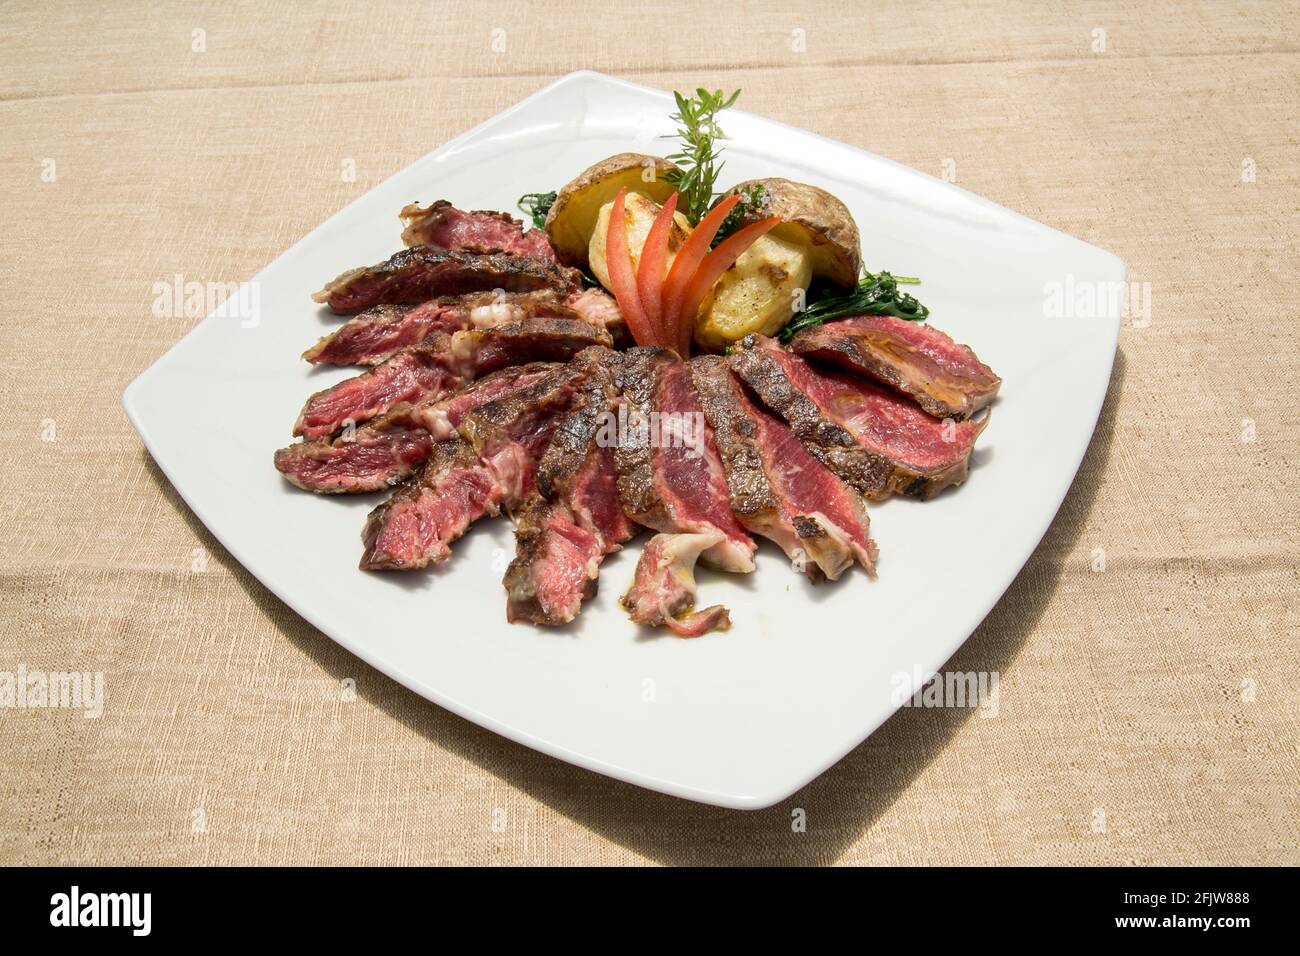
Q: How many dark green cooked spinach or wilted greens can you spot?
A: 2